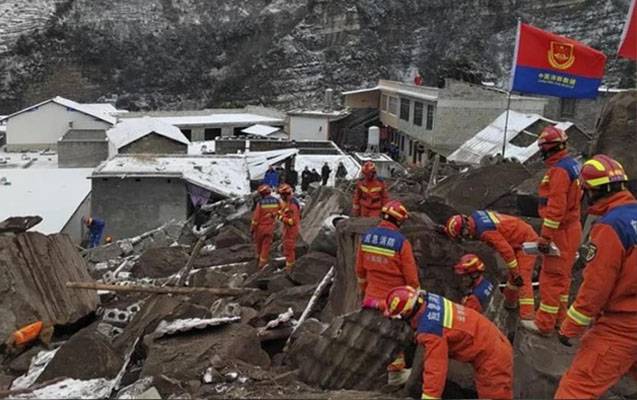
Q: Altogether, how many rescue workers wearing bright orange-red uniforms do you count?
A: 9